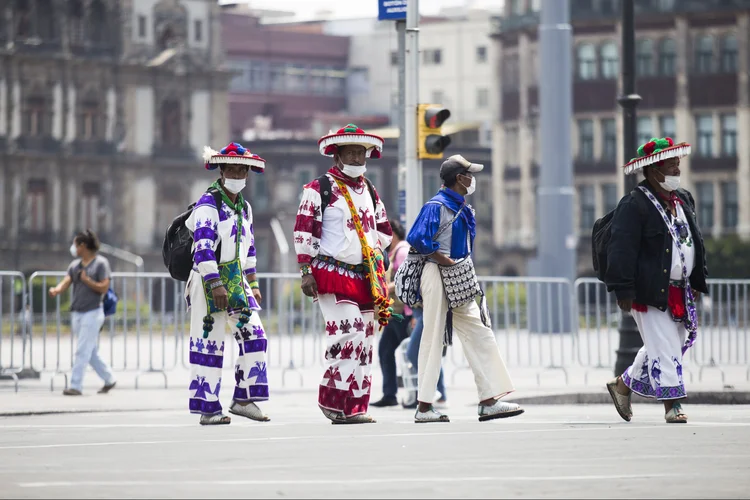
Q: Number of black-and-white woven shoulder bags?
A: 2